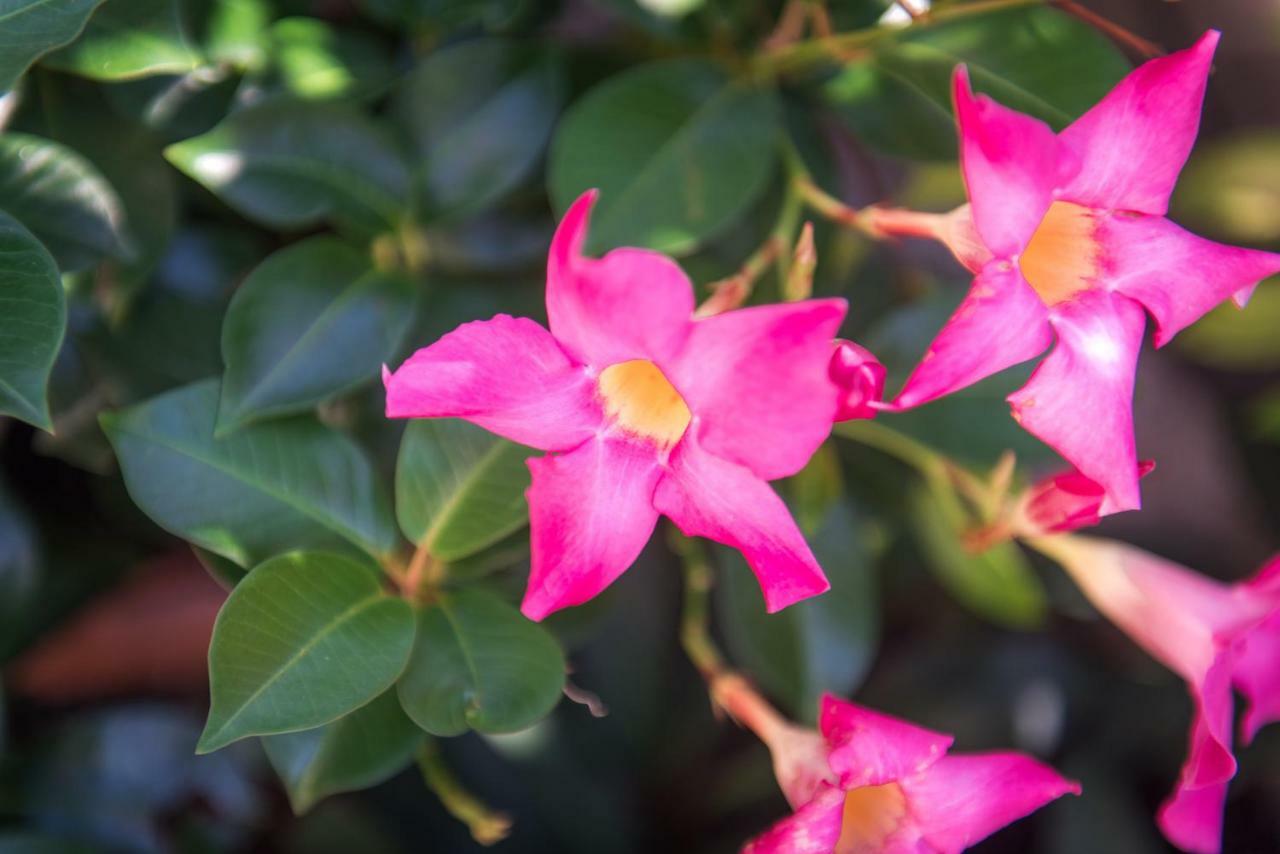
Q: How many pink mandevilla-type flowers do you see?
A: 4